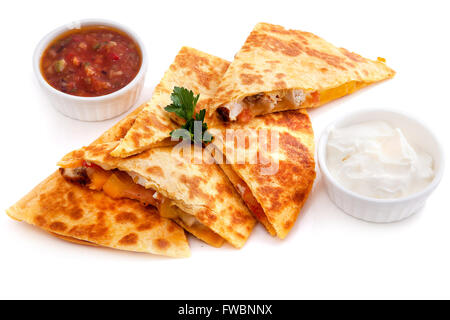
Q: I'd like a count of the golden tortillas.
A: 5